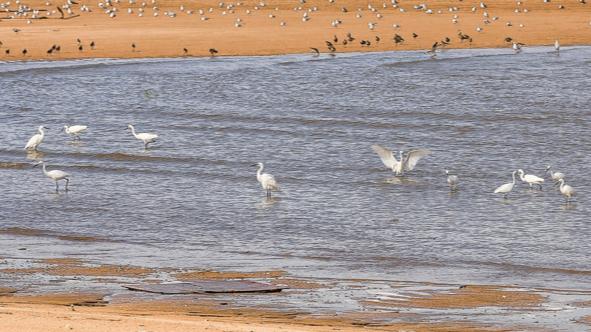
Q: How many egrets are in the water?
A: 11